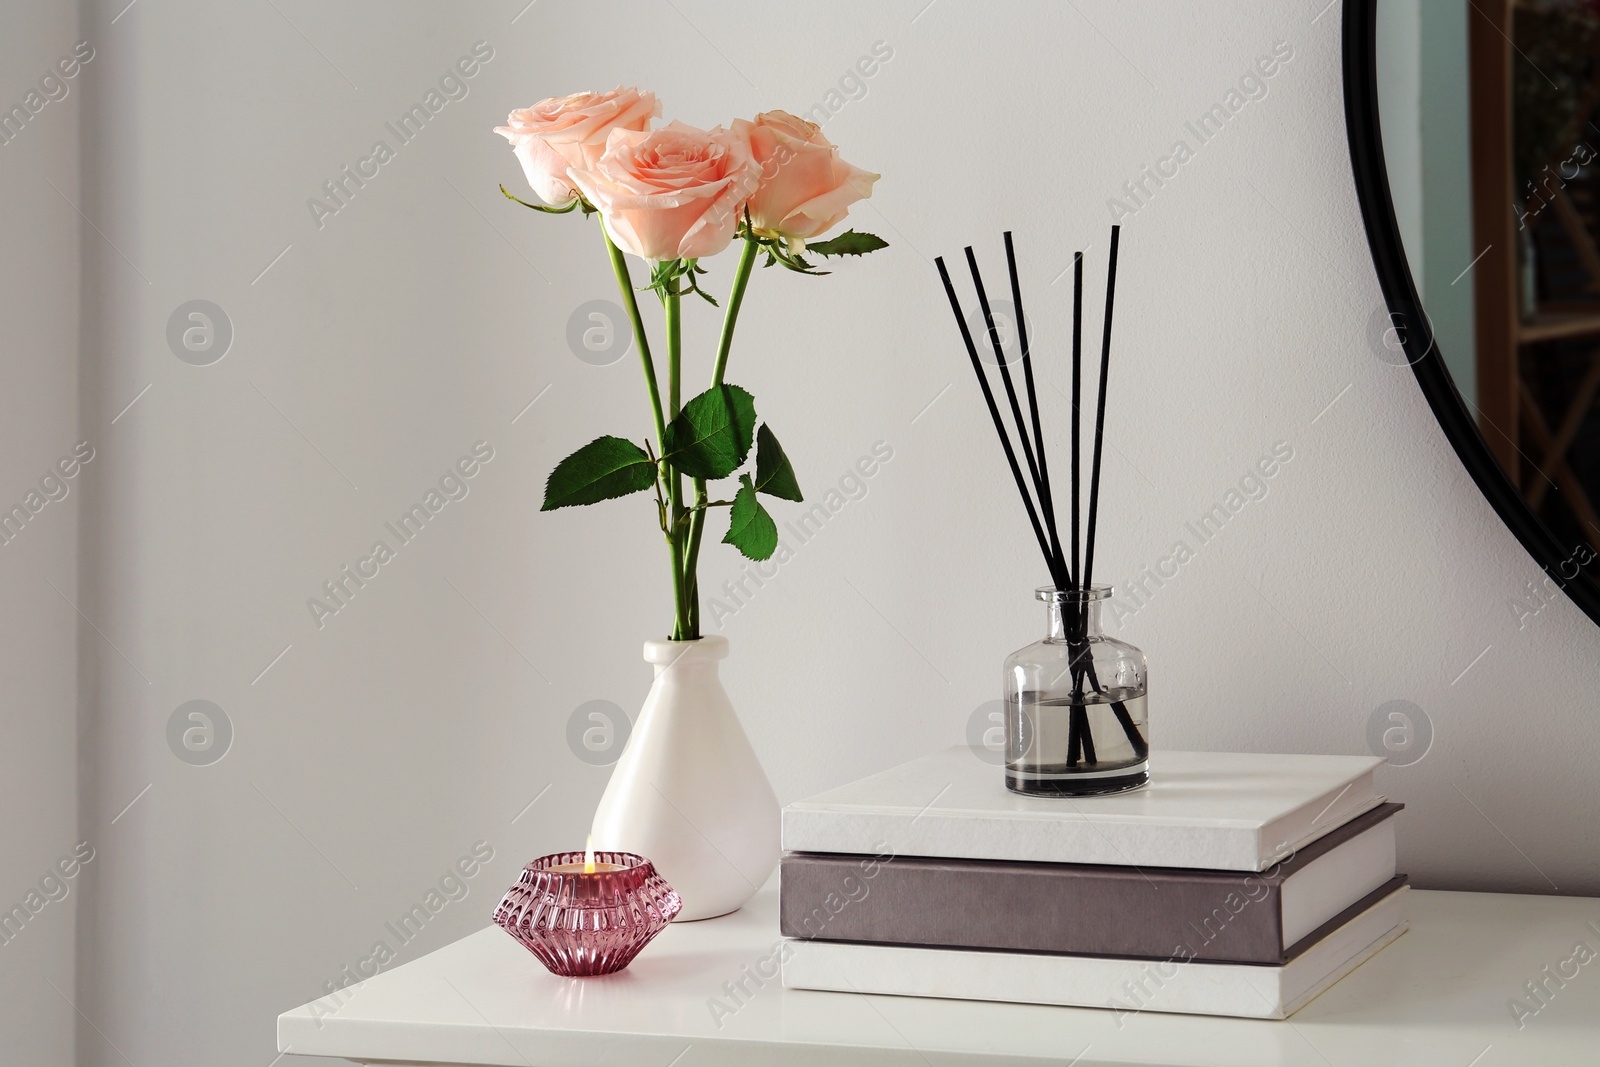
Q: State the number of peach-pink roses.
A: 3